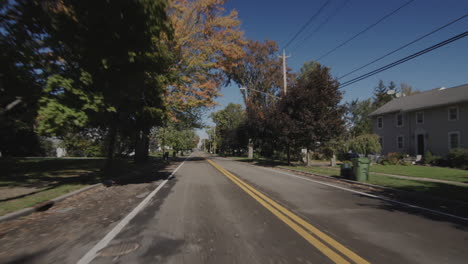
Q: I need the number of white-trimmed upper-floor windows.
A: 4